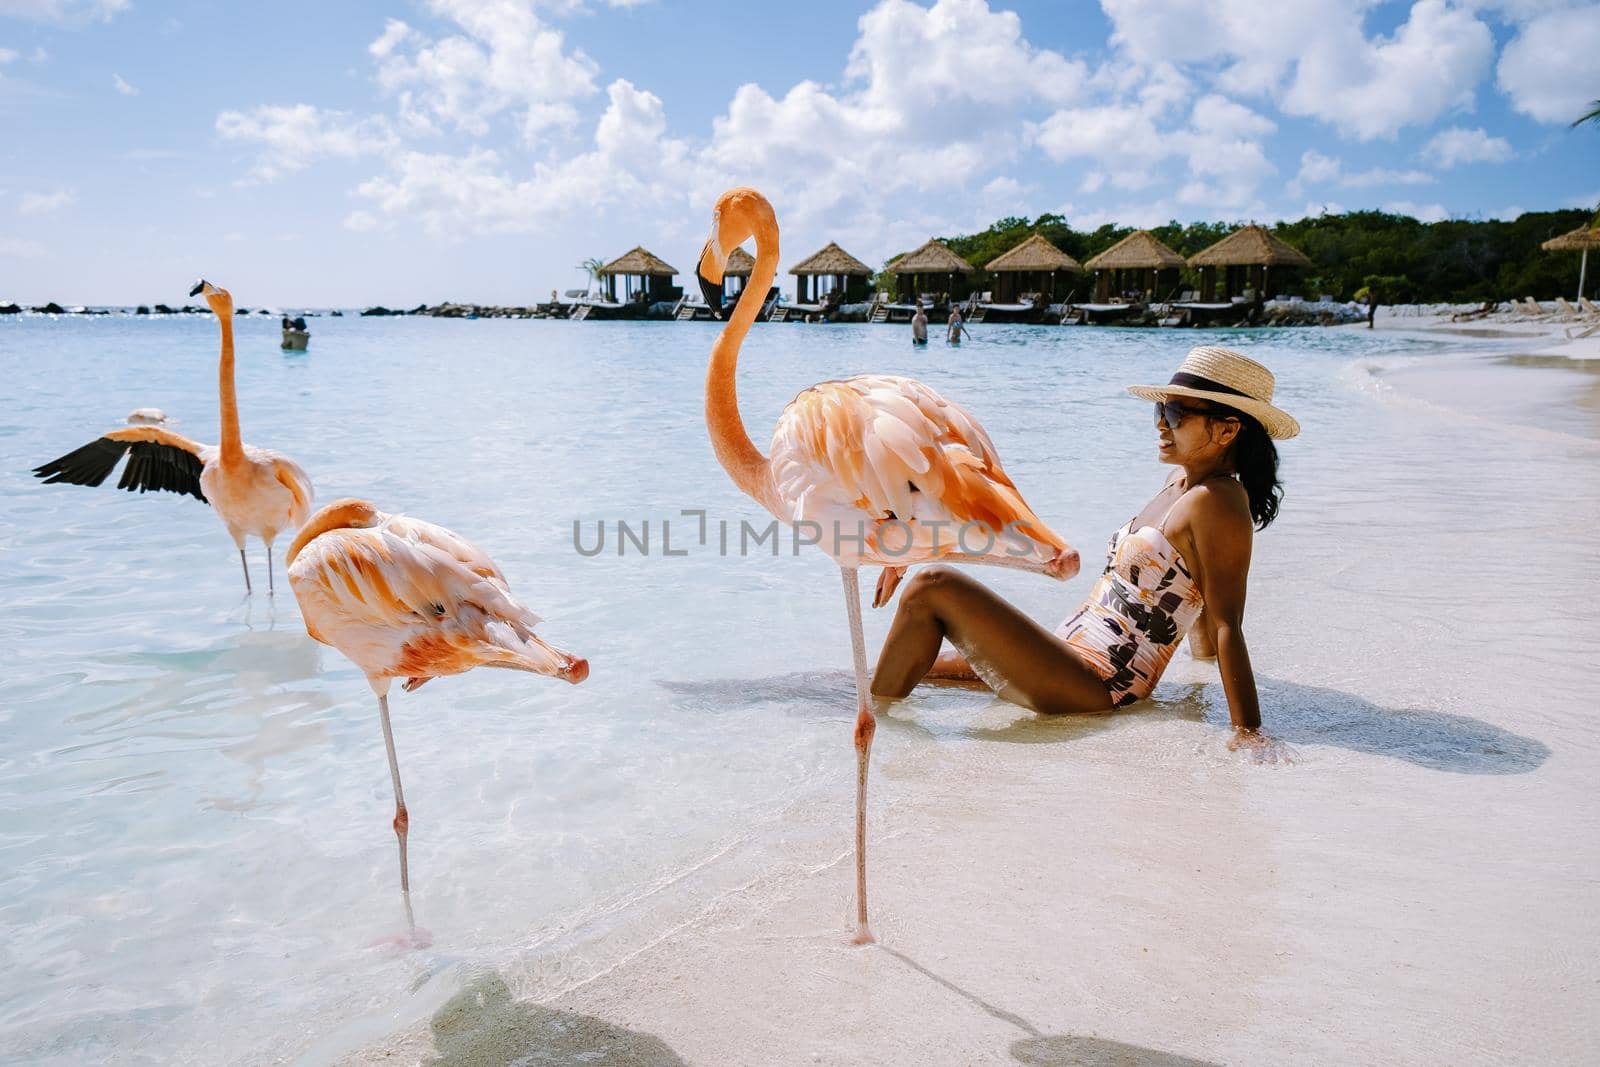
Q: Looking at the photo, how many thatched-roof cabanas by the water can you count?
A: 7